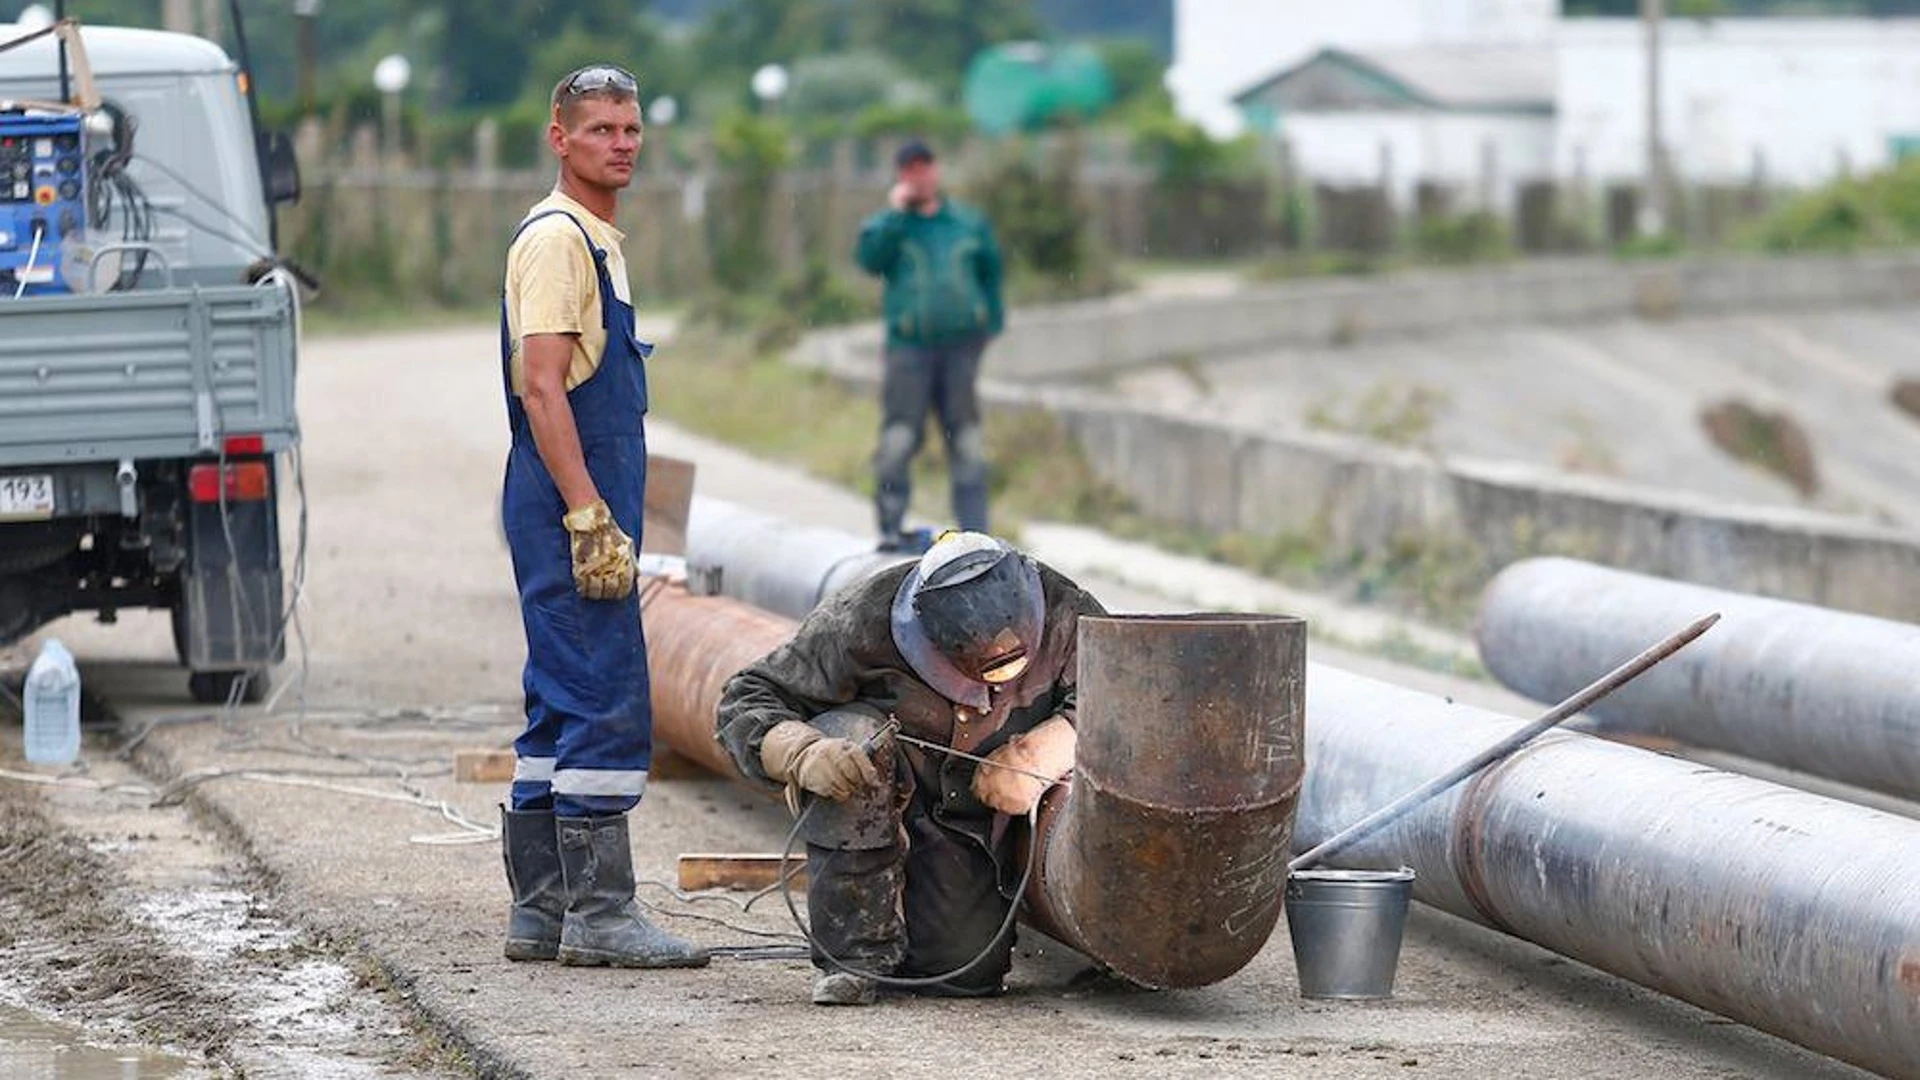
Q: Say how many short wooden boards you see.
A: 2